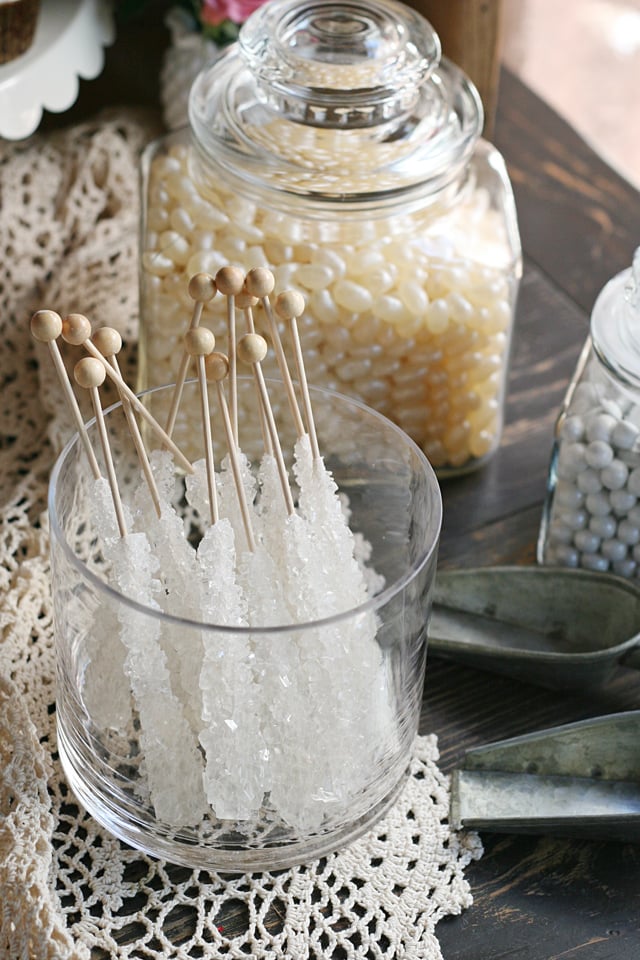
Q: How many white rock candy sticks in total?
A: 12